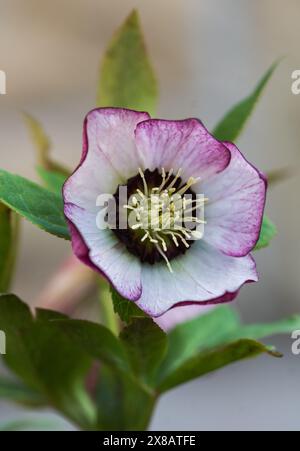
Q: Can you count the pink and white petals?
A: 5